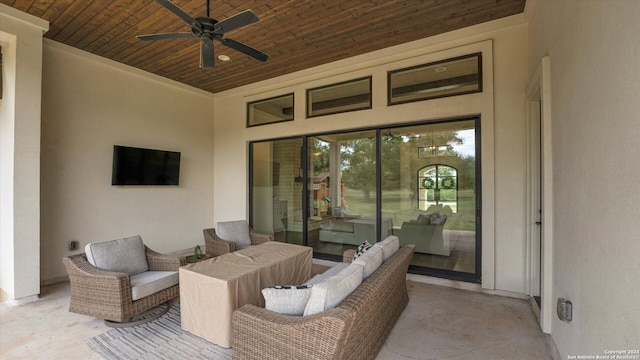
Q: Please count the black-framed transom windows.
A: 3